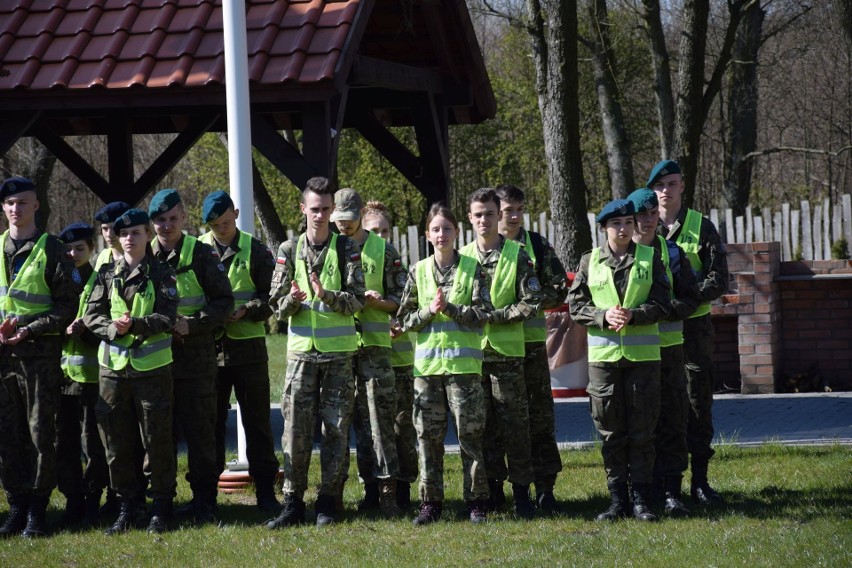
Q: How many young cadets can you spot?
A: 15